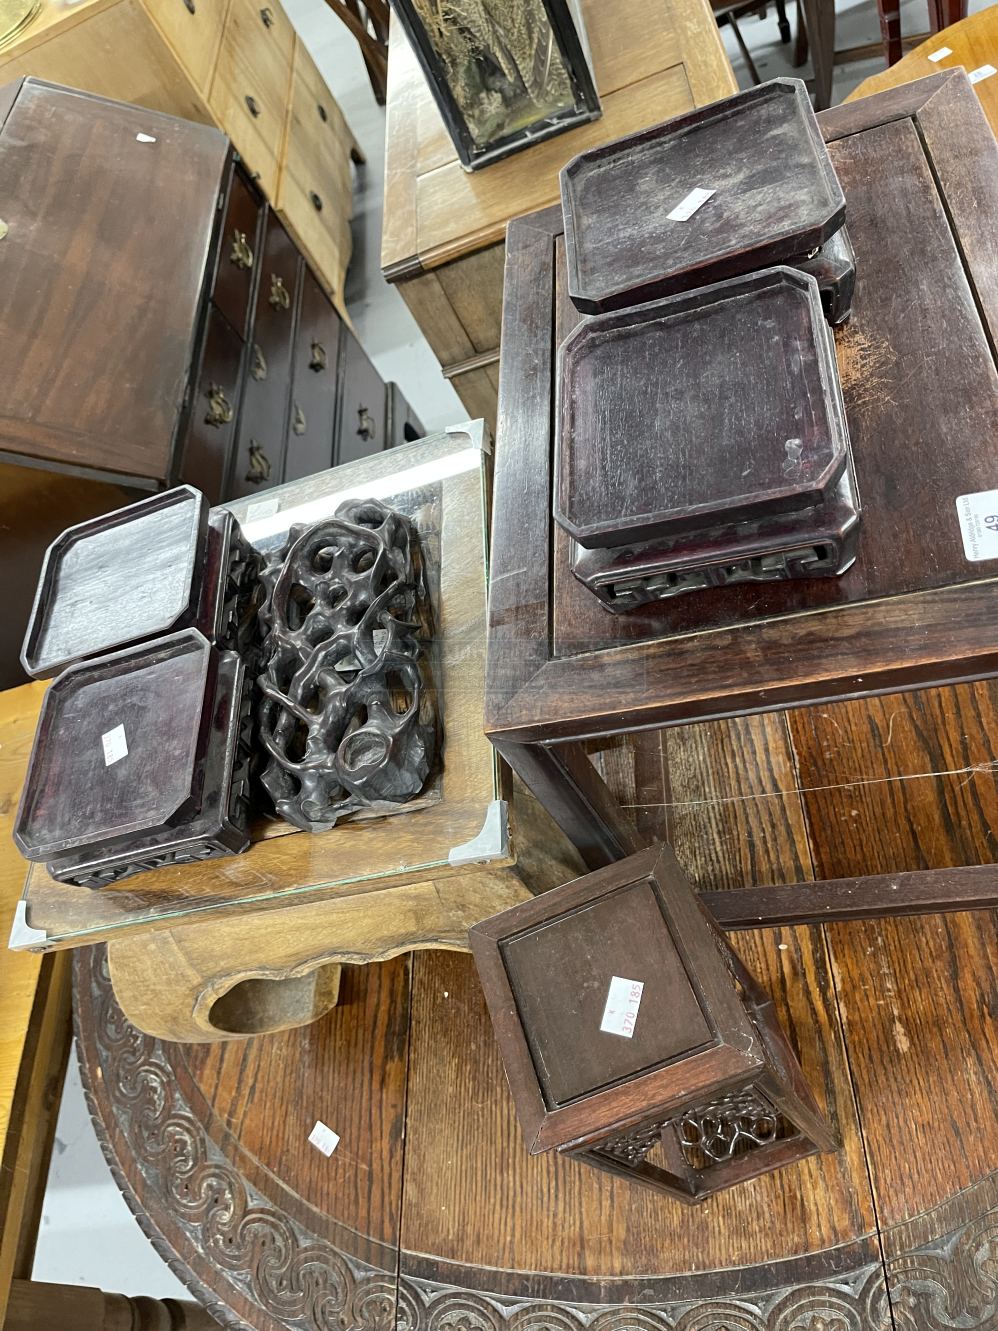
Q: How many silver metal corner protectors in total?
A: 3